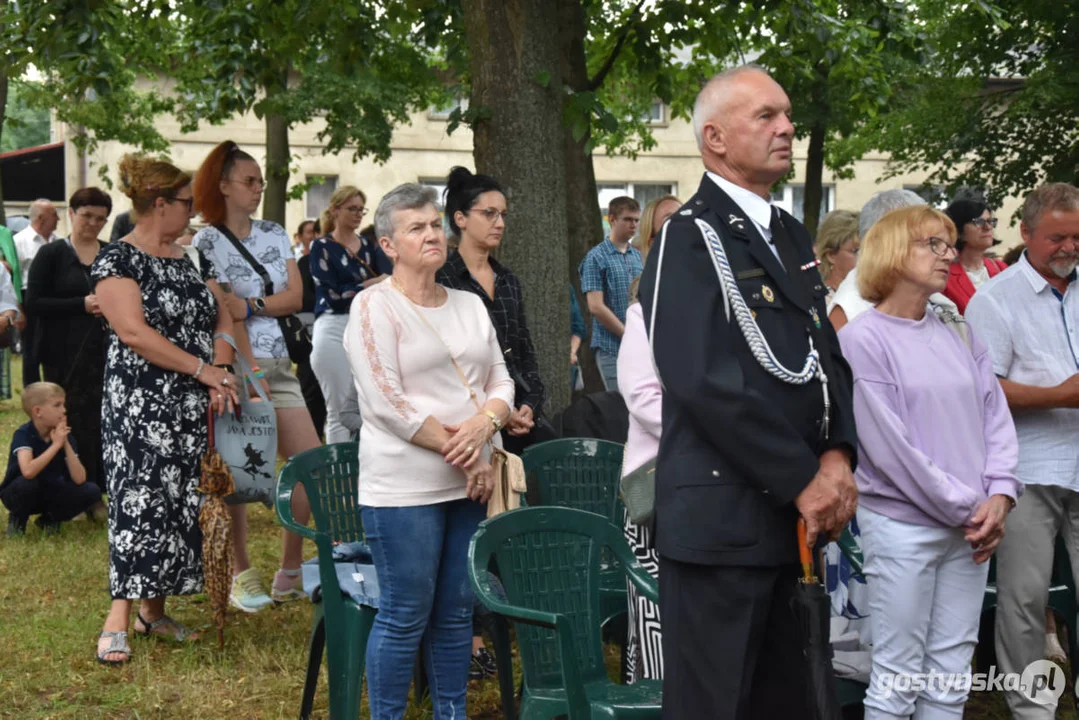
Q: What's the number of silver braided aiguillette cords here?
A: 1